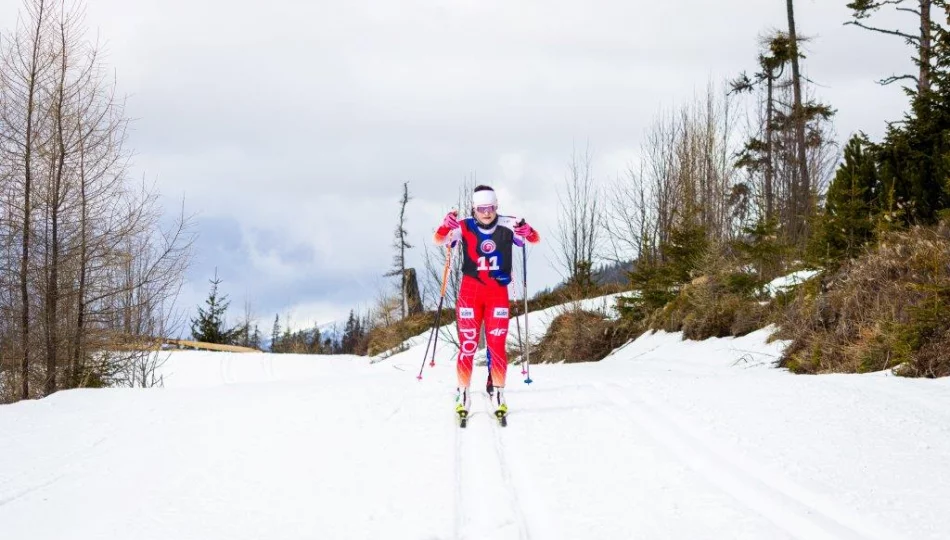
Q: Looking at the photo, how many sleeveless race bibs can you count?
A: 1